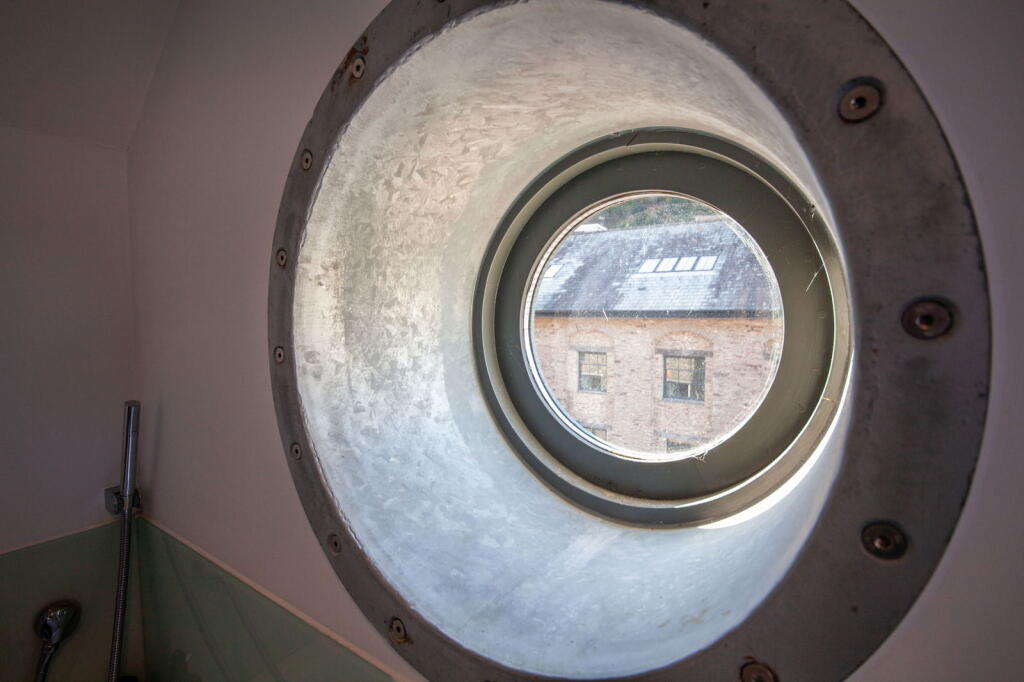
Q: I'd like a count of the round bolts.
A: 11